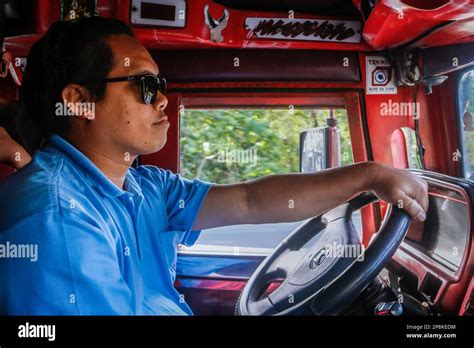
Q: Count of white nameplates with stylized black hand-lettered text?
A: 1